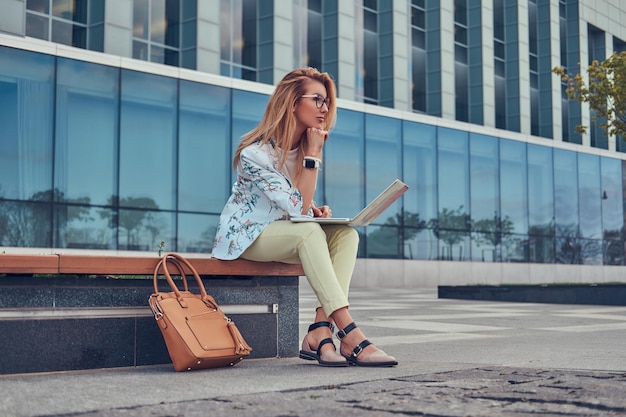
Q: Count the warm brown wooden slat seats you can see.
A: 1